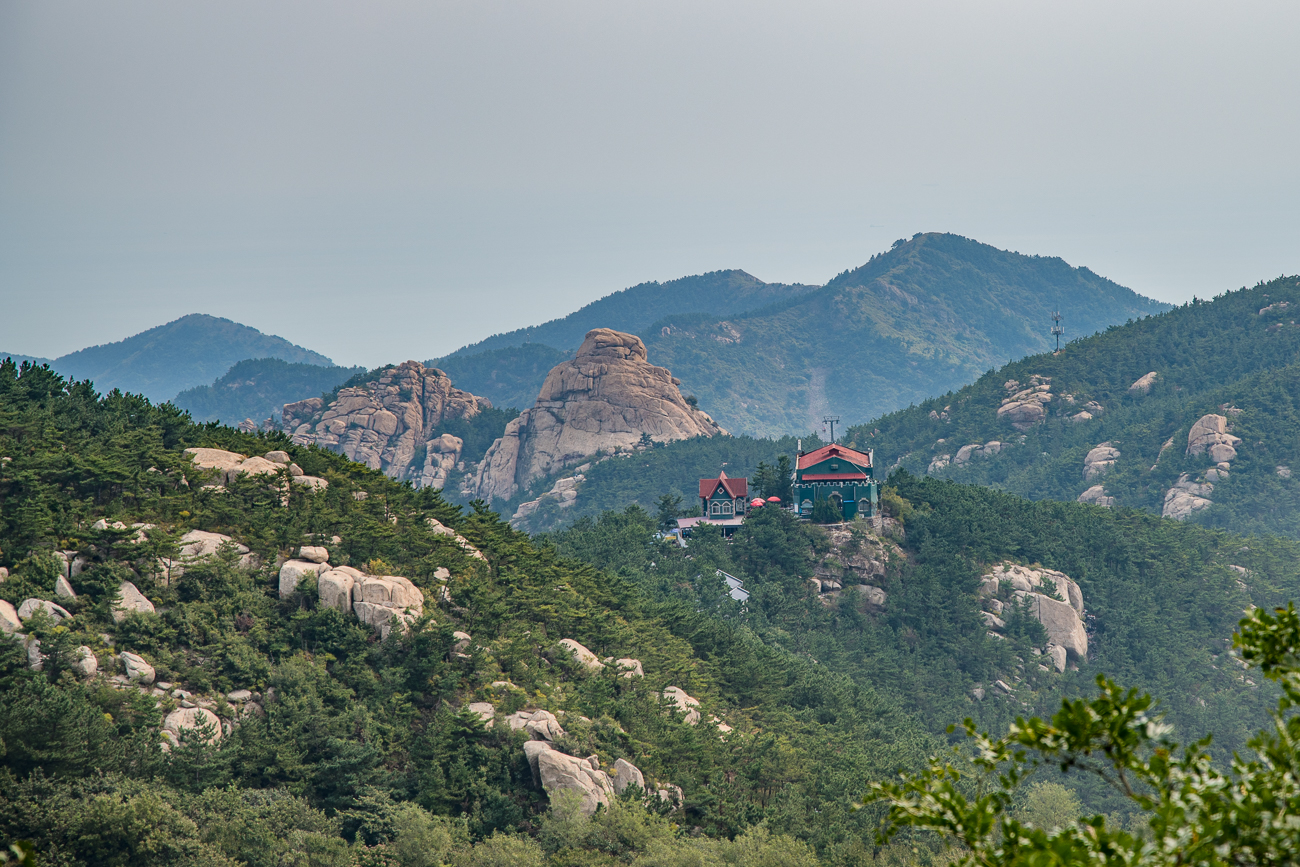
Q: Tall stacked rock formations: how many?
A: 2